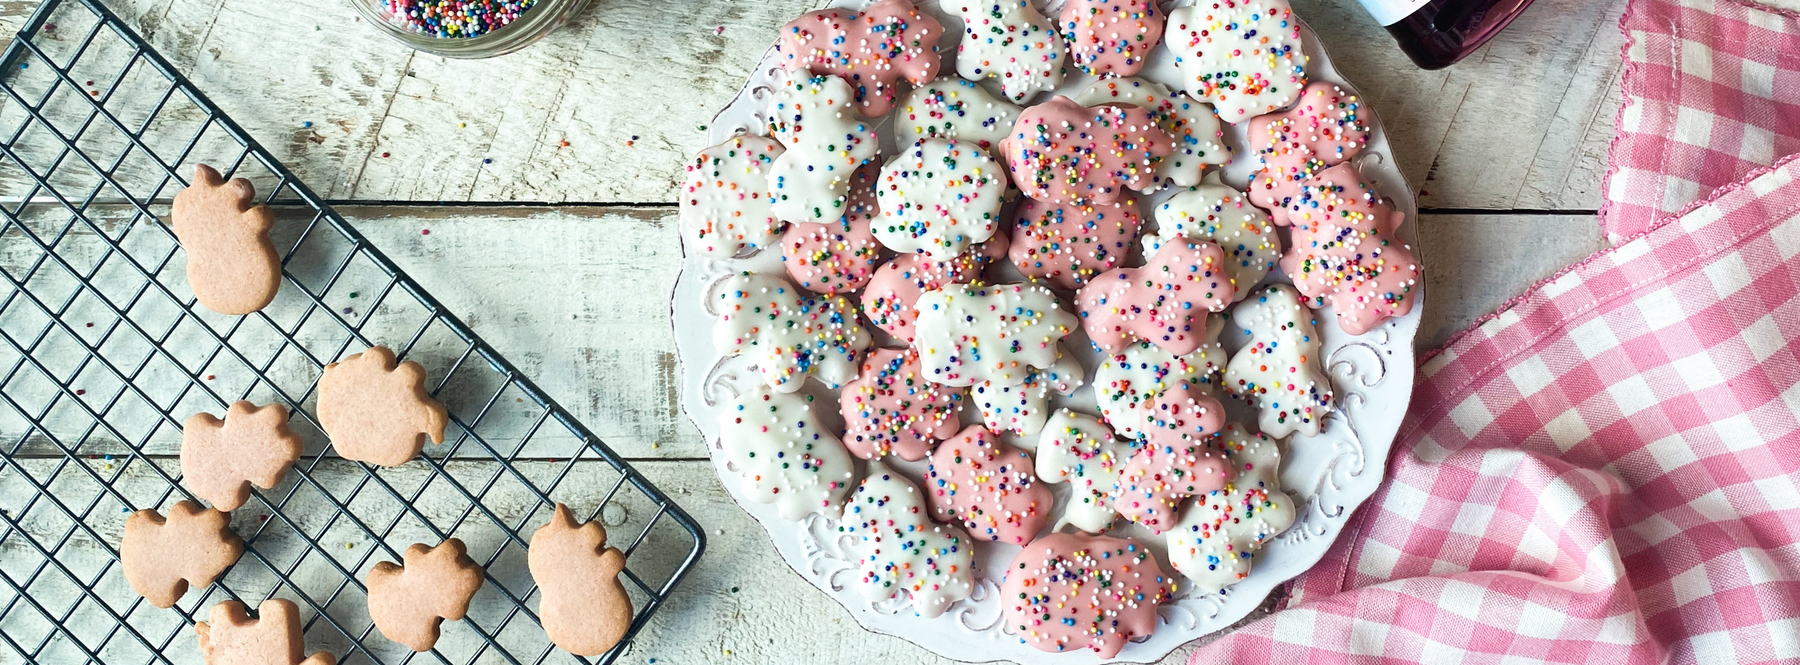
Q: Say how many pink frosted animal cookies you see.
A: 13